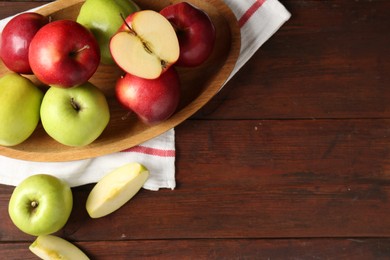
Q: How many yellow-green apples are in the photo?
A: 4